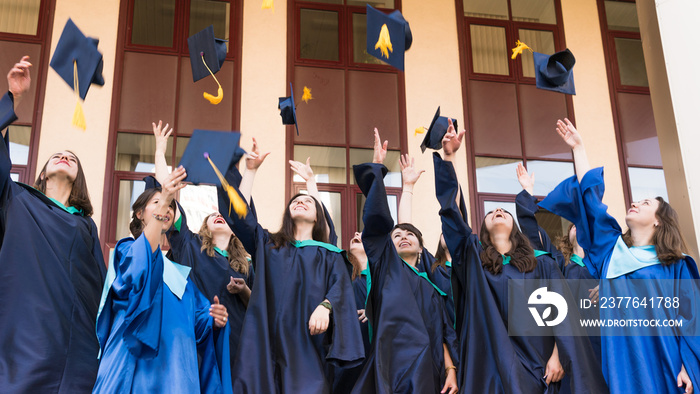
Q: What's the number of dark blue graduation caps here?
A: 7